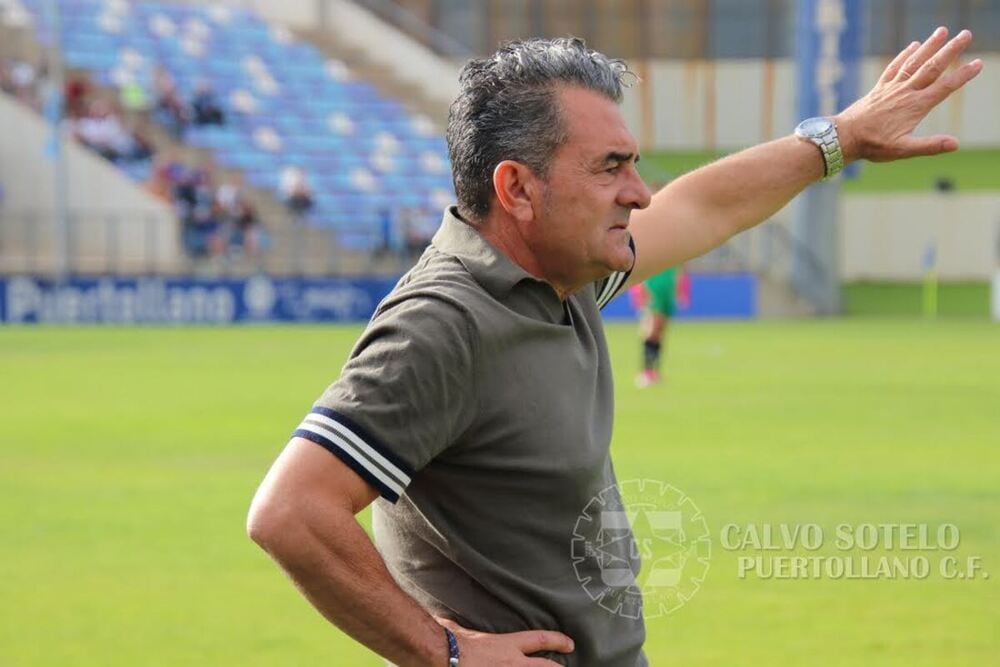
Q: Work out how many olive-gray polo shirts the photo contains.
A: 1